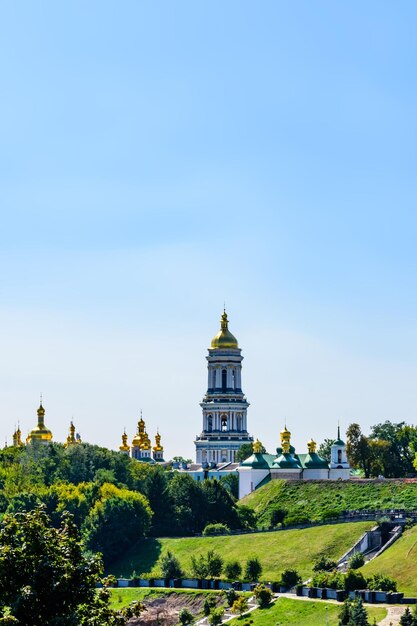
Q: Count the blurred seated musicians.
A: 0